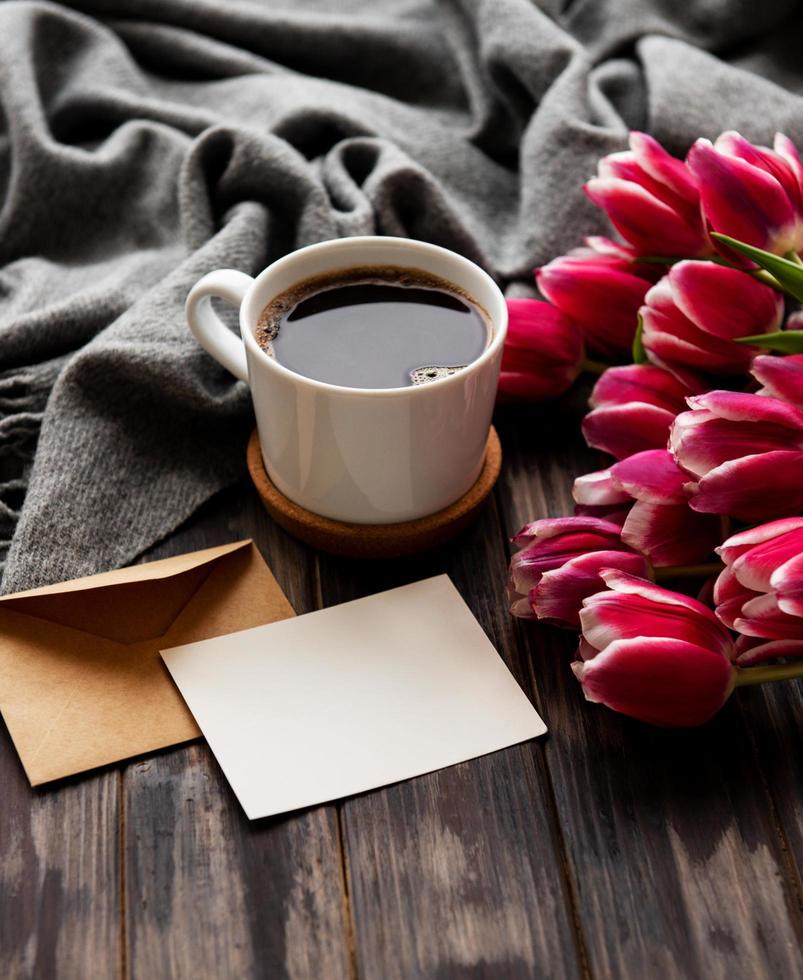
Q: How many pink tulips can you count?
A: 12